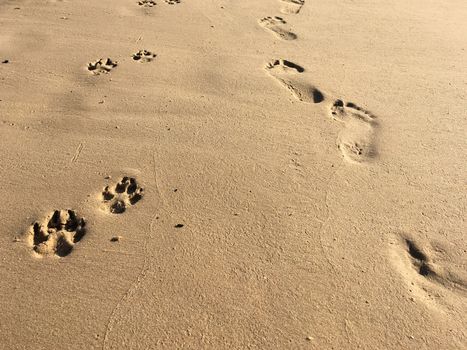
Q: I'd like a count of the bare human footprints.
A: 5